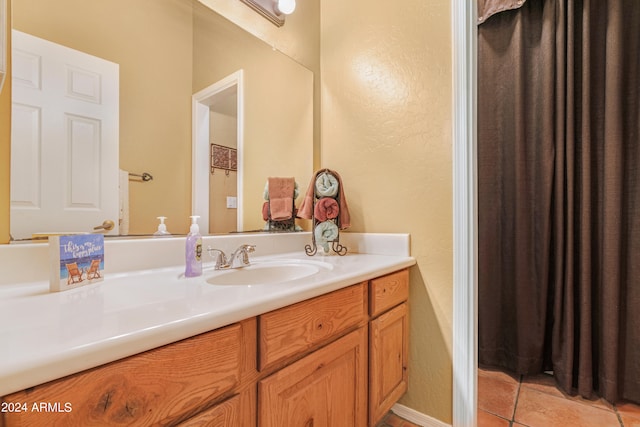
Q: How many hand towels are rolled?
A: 3